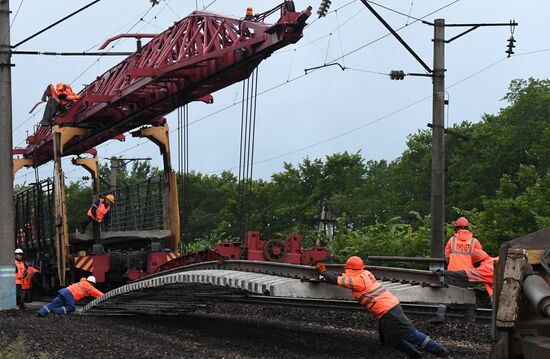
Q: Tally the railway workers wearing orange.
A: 8